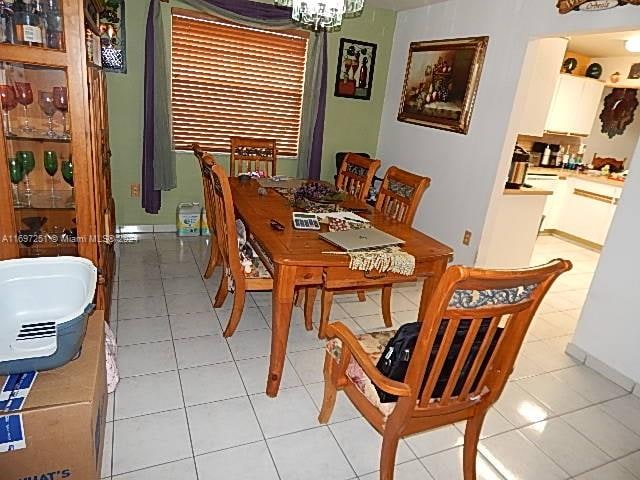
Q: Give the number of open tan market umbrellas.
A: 0